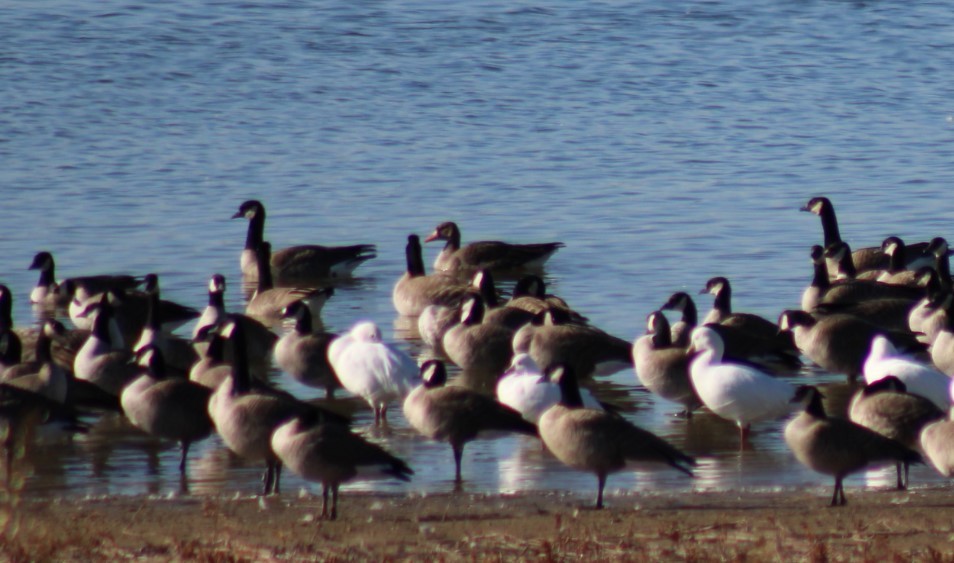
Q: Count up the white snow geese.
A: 4